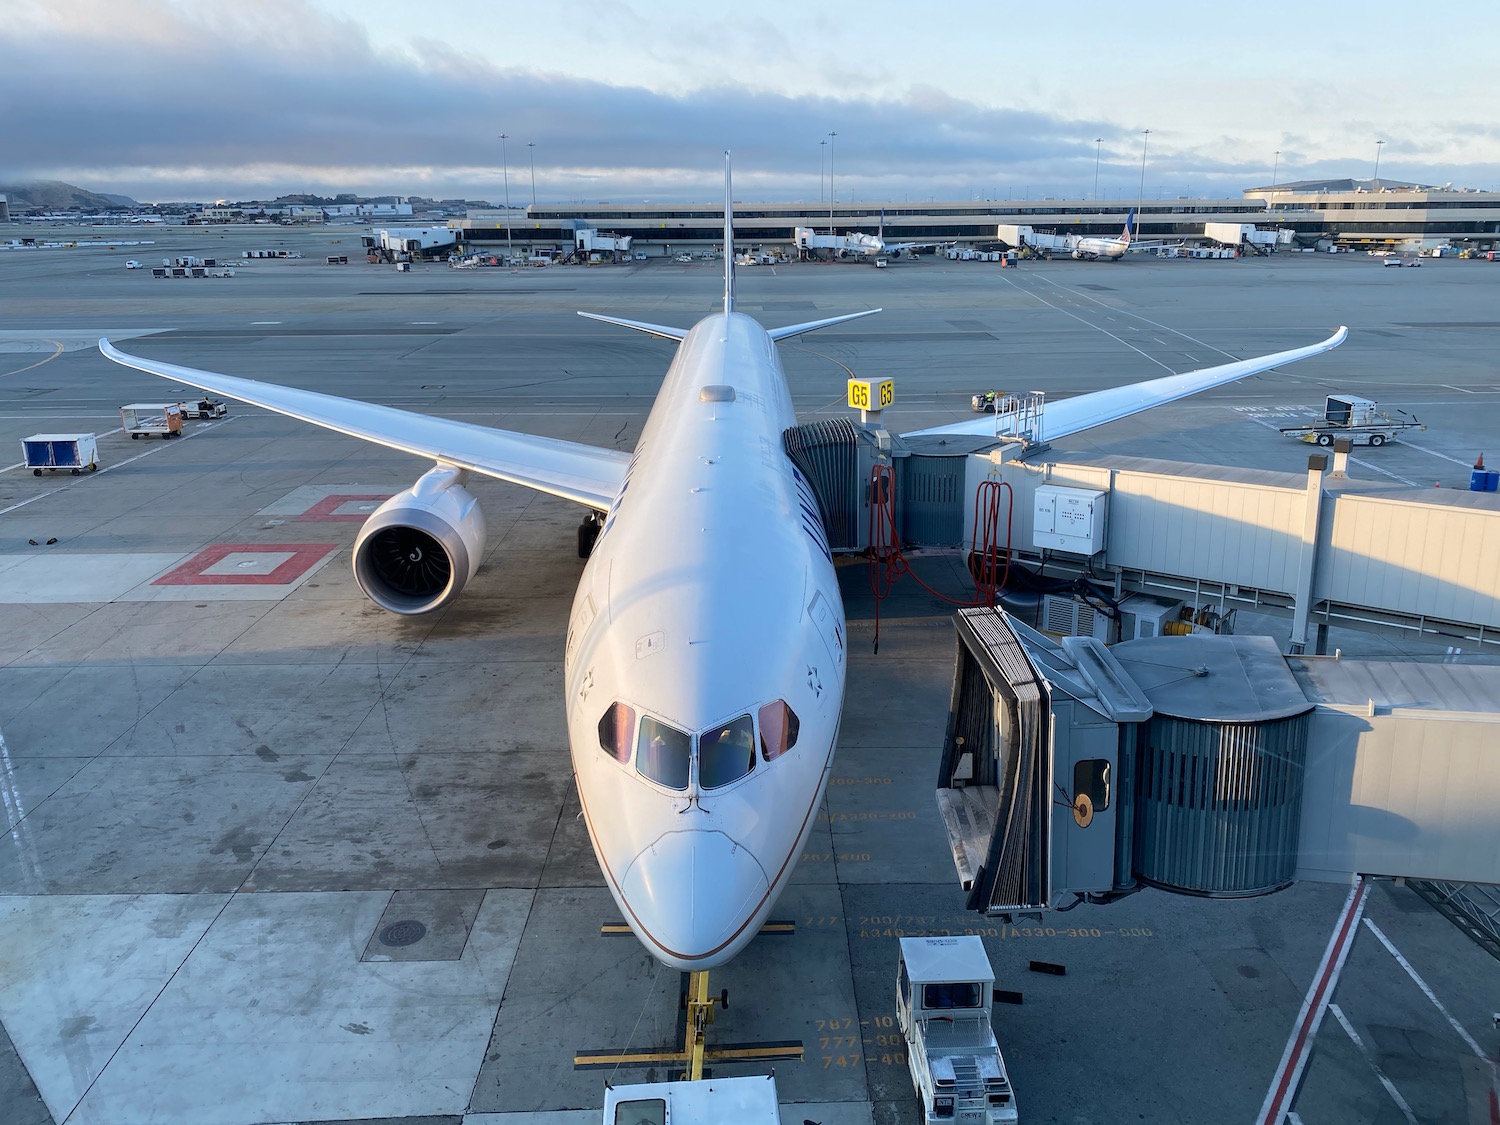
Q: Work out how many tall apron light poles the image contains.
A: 8